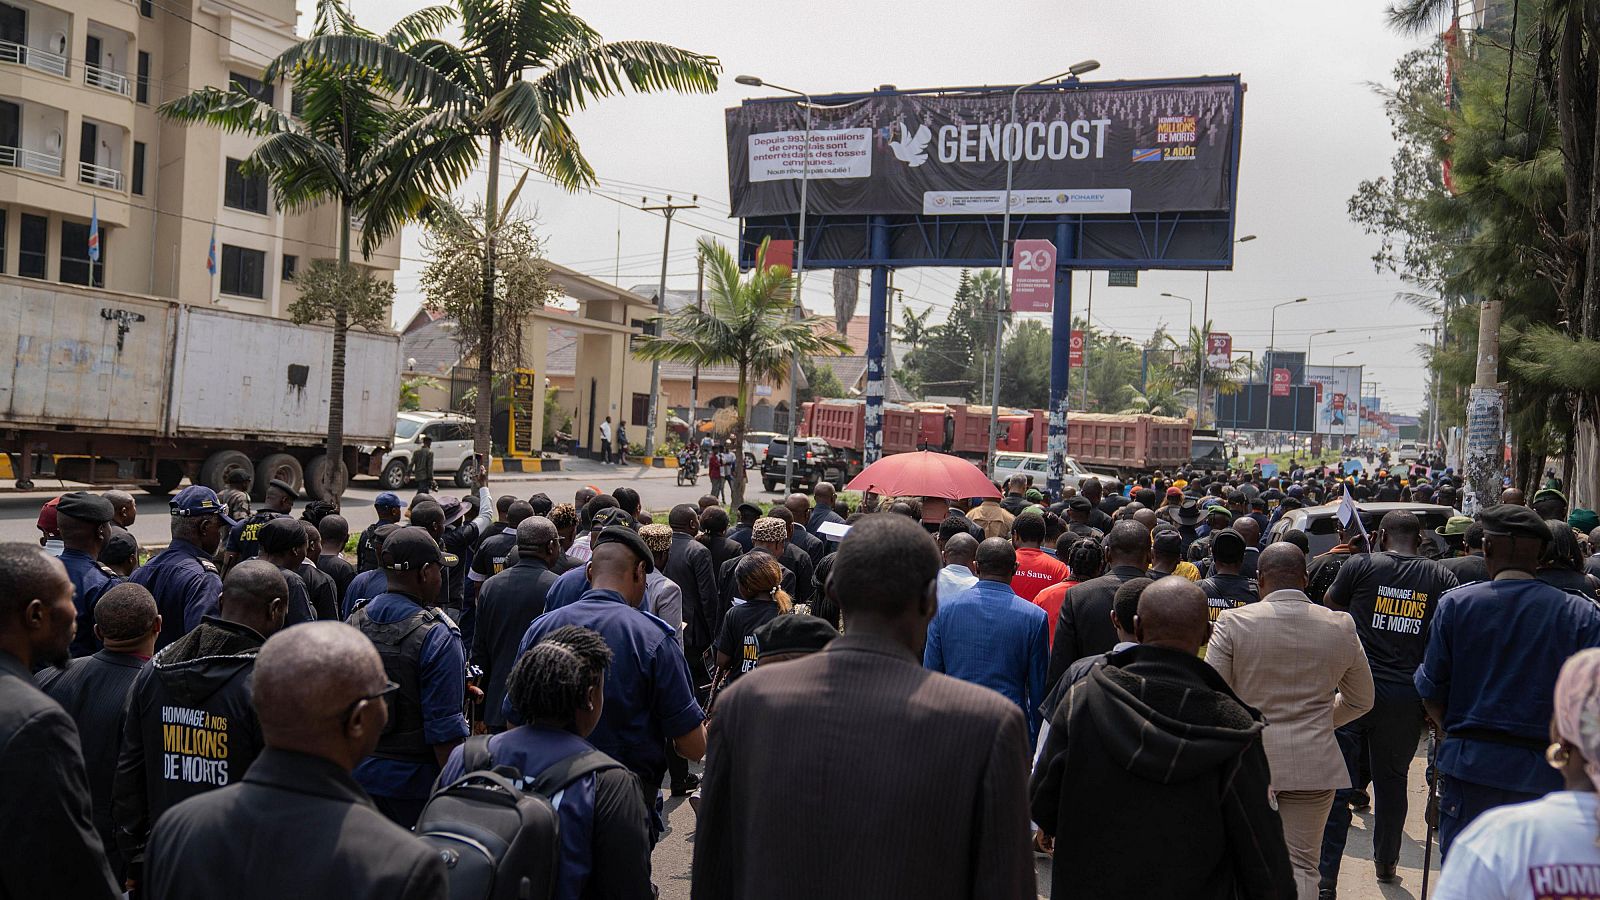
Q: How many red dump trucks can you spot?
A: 3